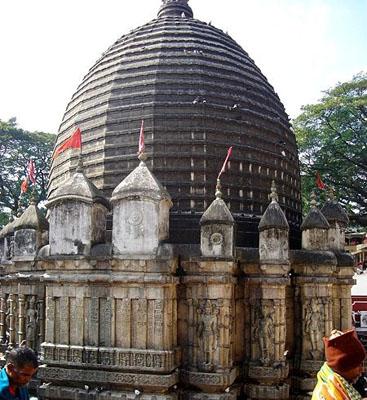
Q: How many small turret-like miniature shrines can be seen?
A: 8